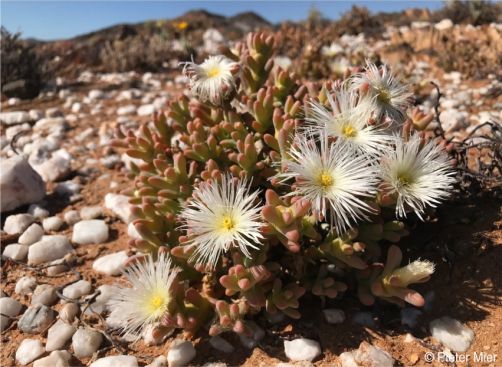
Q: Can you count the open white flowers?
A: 7